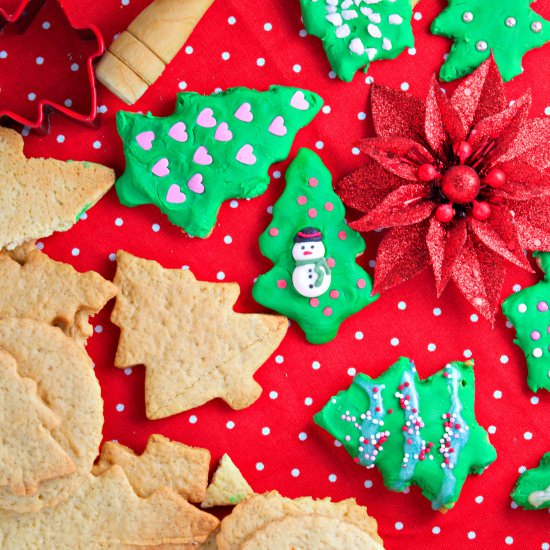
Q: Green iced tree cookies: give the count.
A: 7